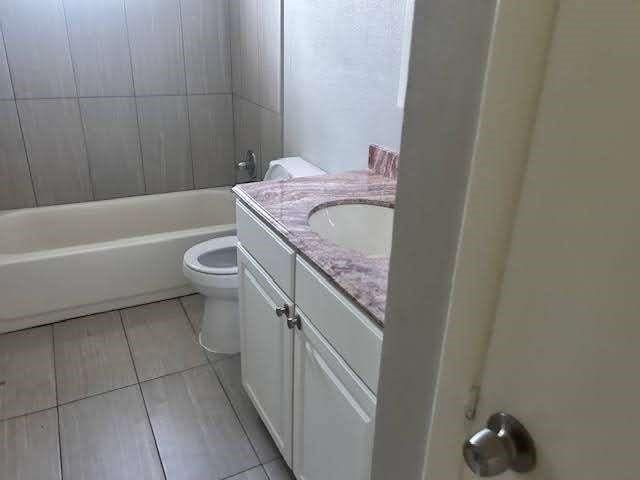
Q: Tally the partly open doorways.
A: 1